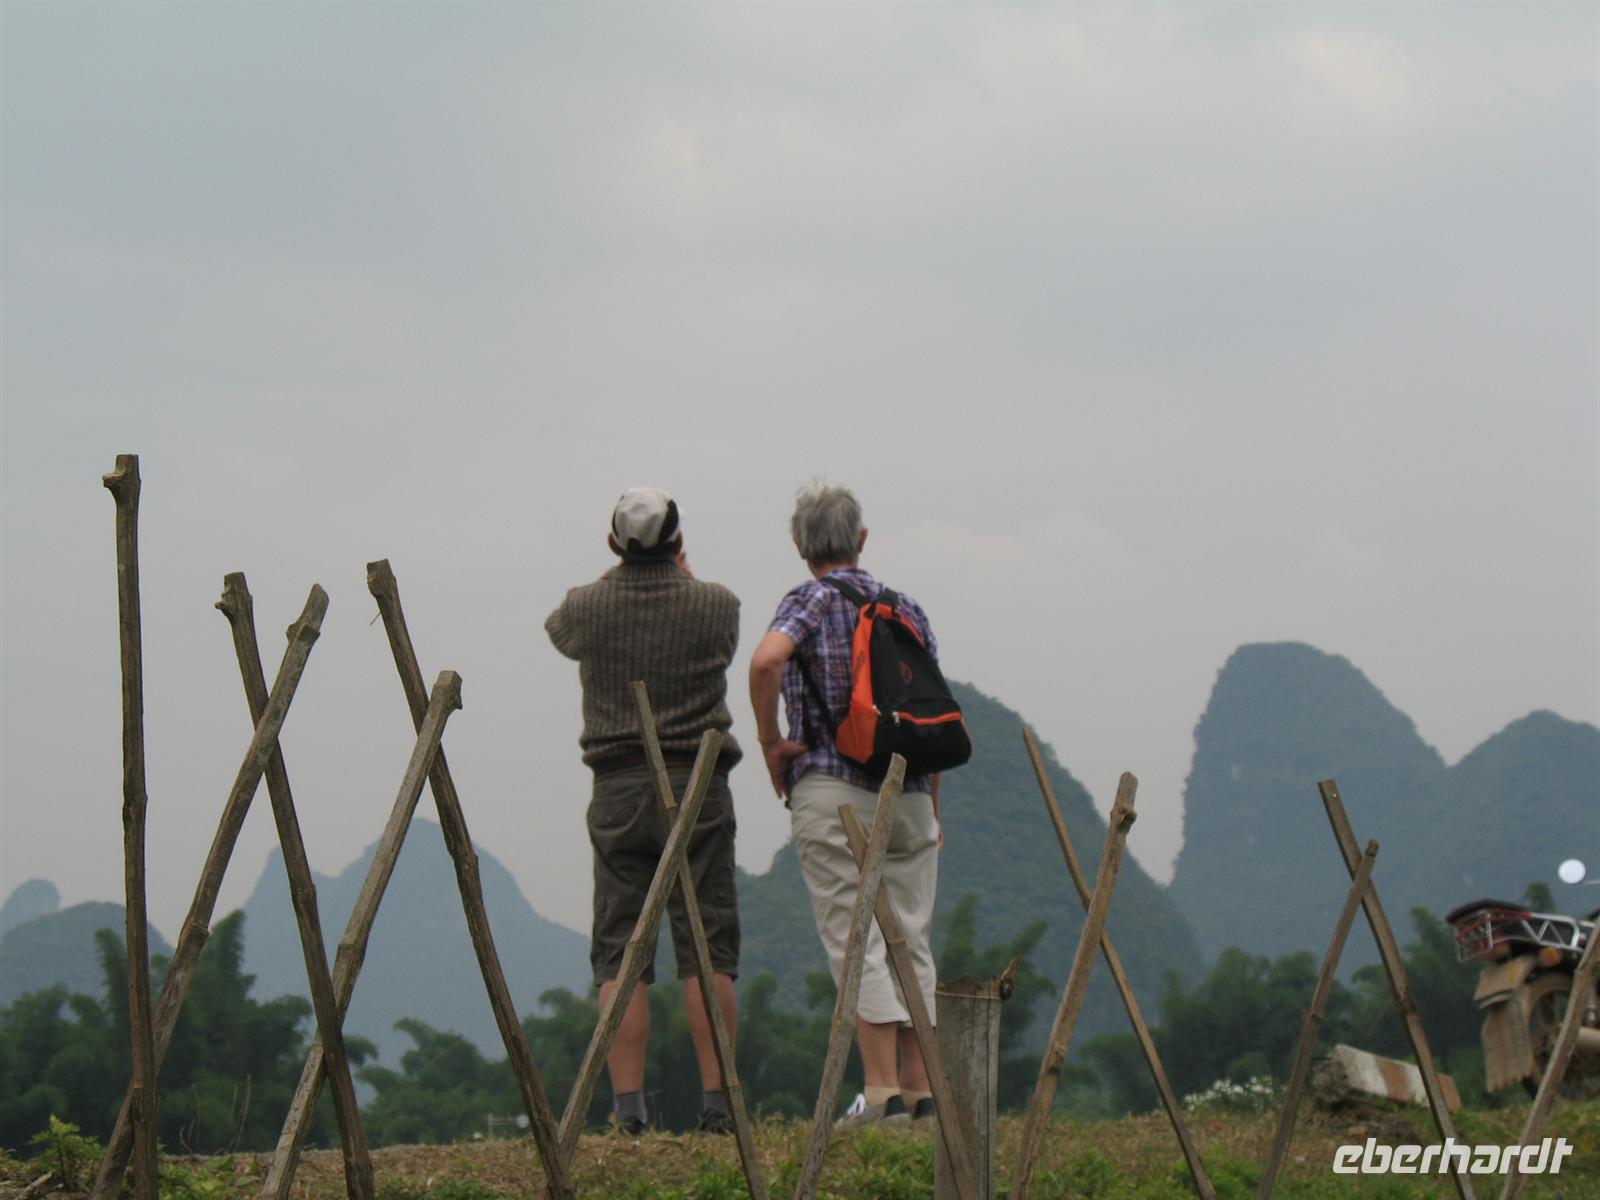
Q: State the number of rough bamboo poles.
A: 14